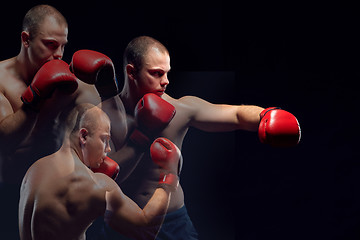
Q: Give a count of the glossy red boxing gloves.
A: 6